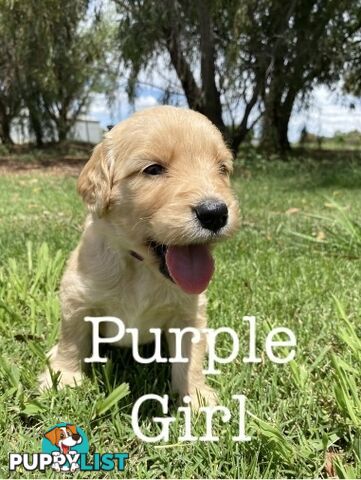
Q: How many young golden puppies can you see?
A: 1